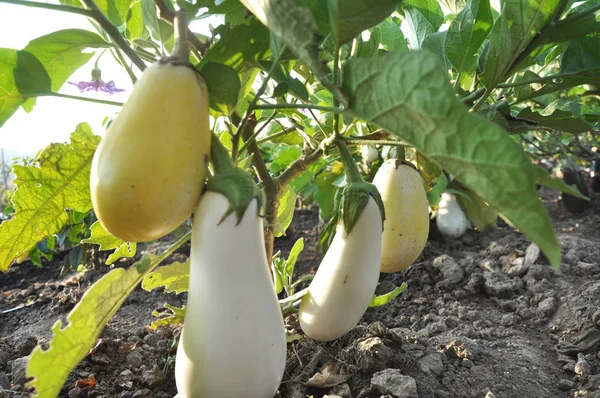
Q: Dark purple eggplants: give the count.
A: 2